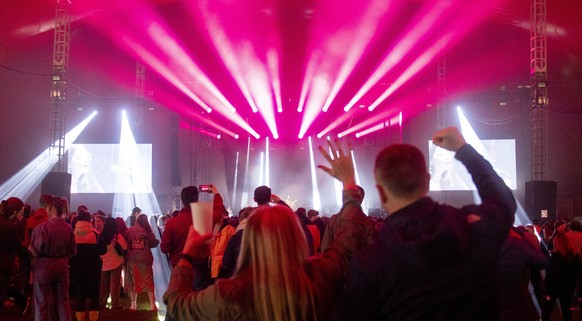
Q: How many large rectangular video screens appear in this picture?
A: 2